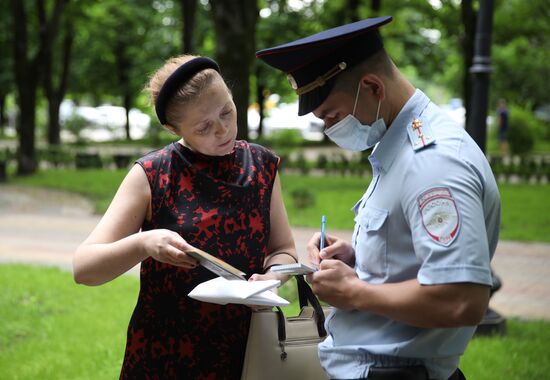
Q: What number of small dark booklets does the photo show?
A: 1